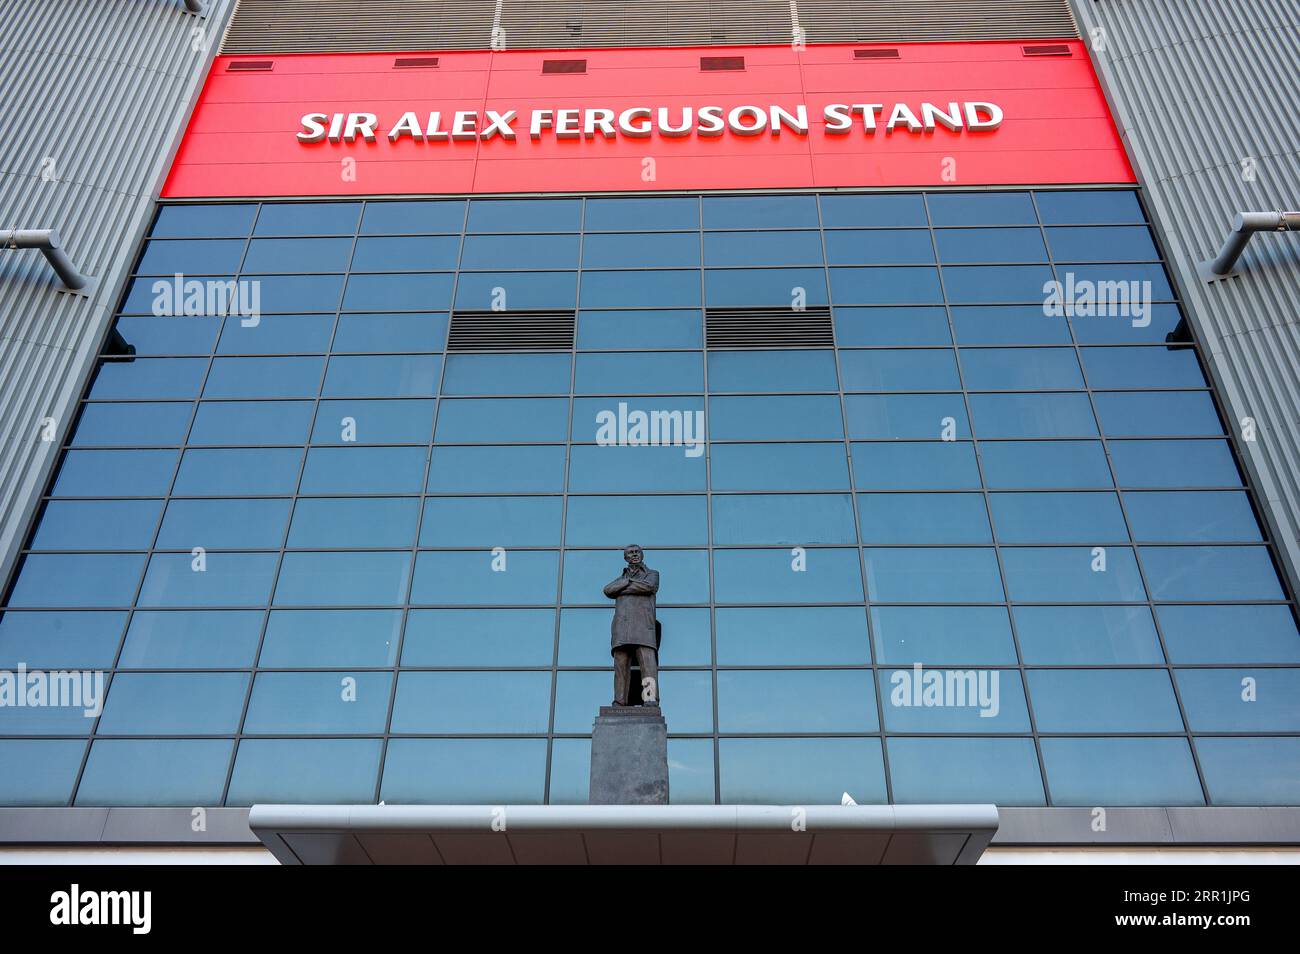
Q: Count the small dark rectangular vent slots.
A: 6